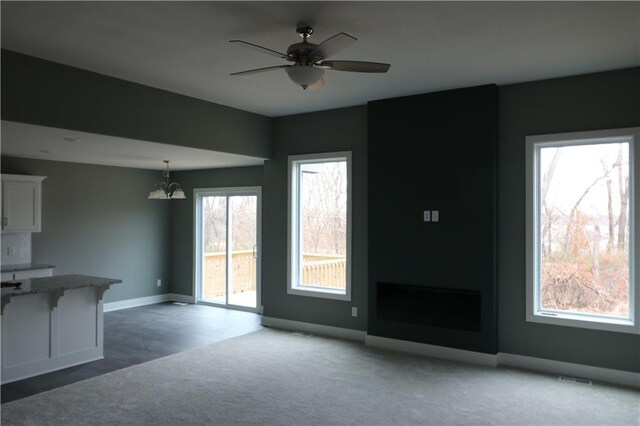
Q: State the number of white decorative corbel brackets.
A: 3